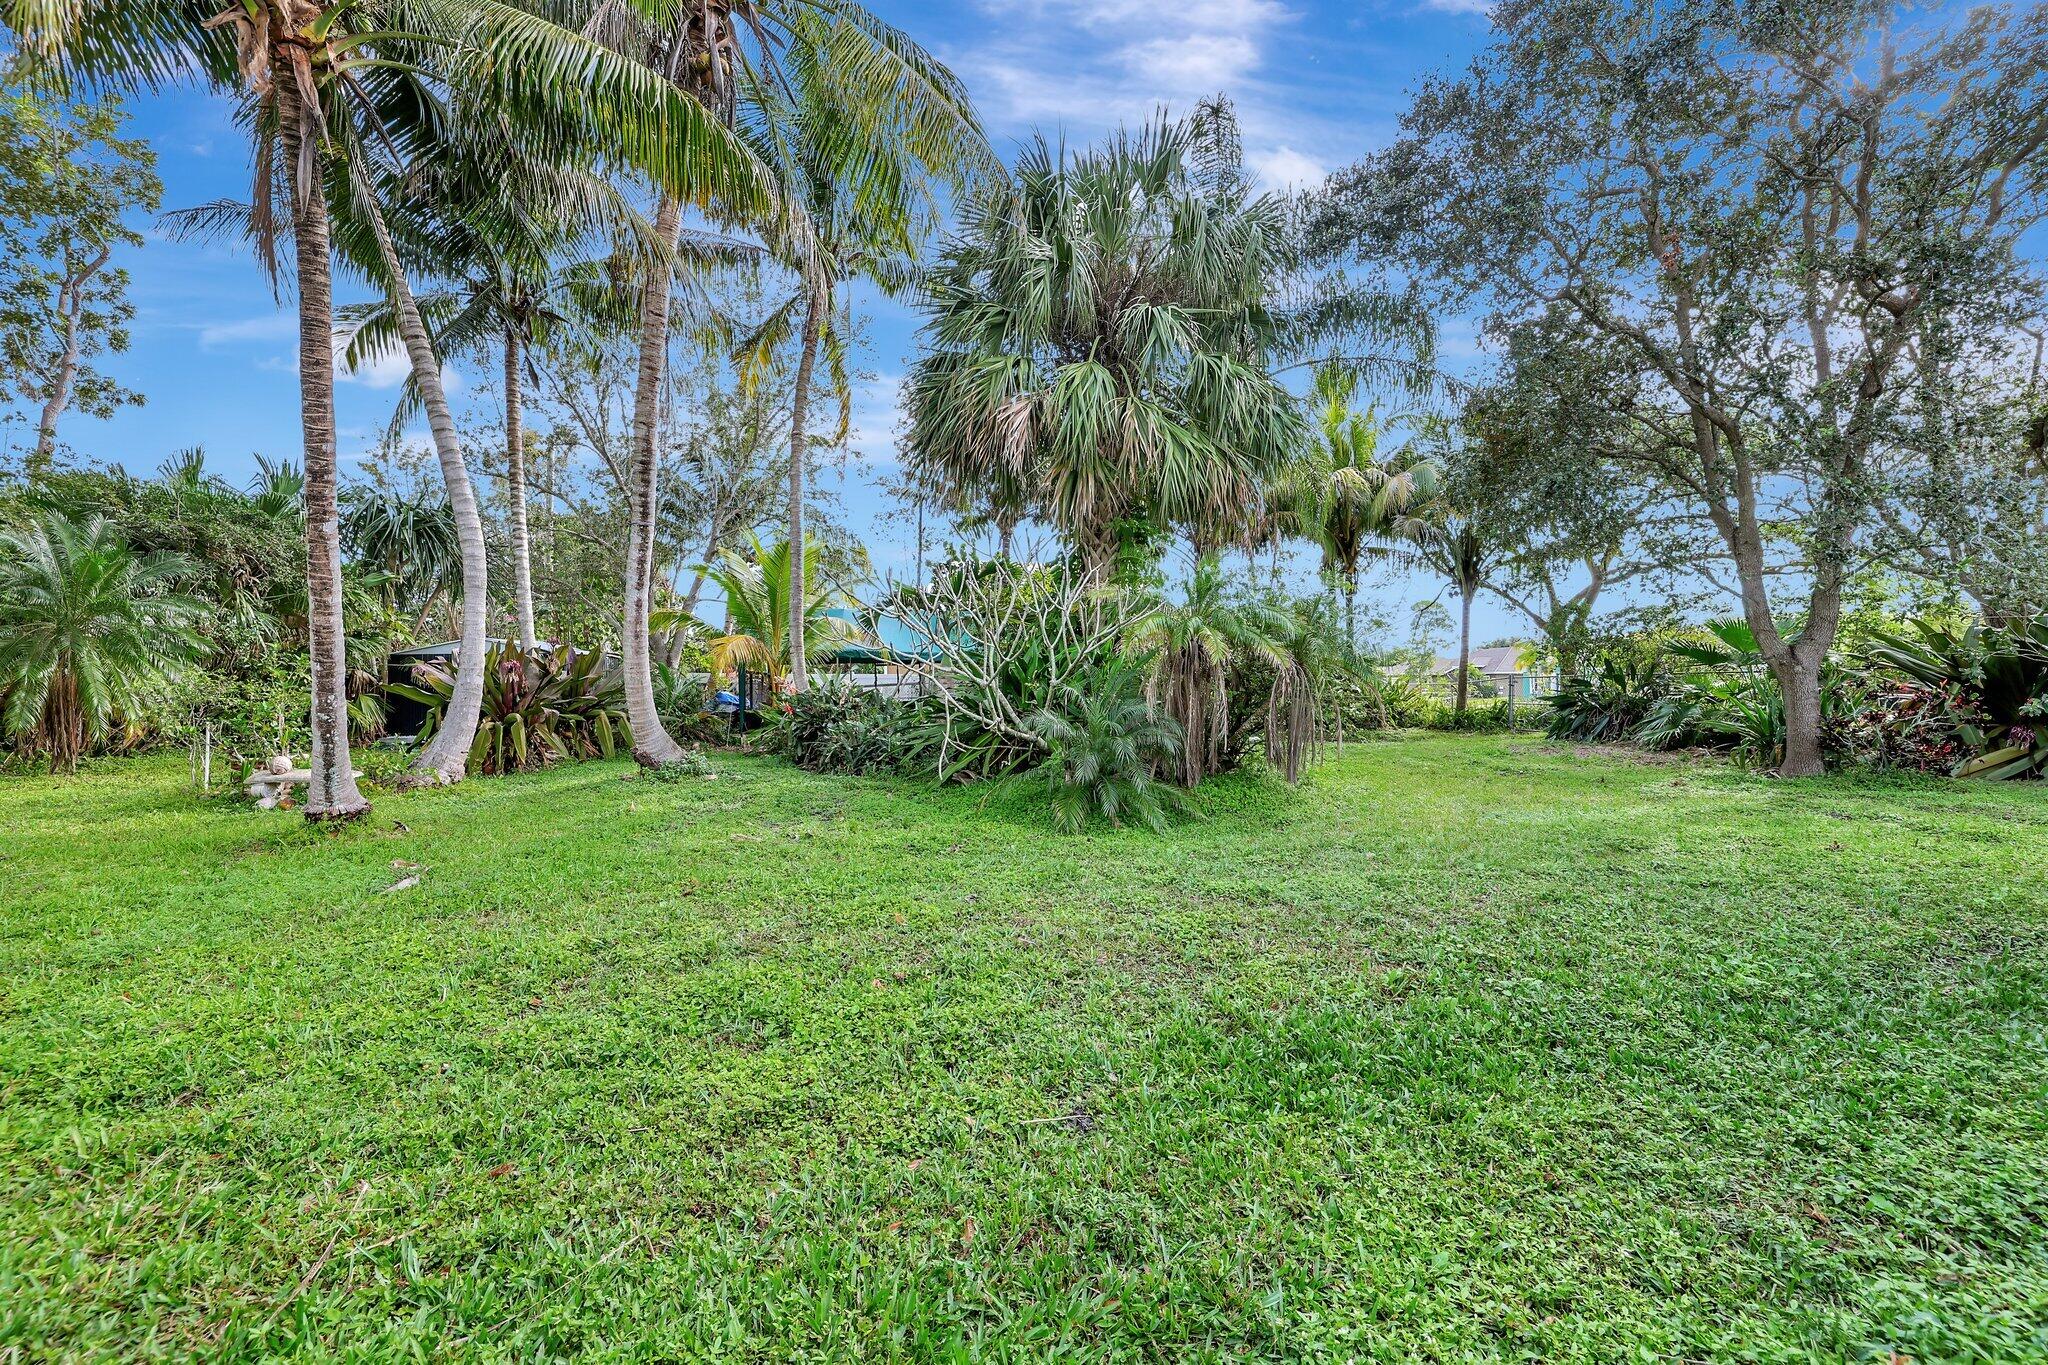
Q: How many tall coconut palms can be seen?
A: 5